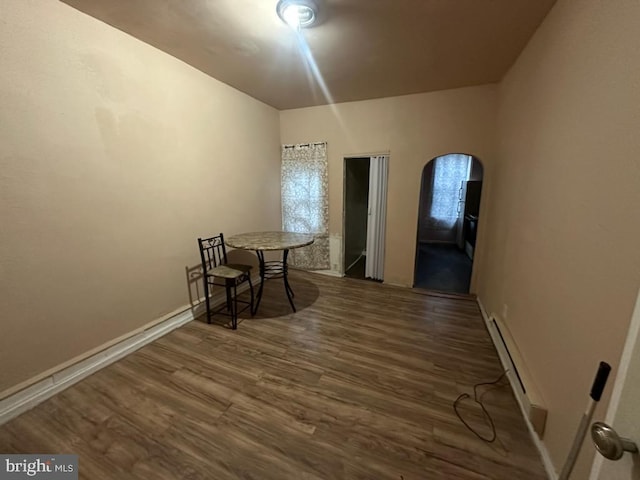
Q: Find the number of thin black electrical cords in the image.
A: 1